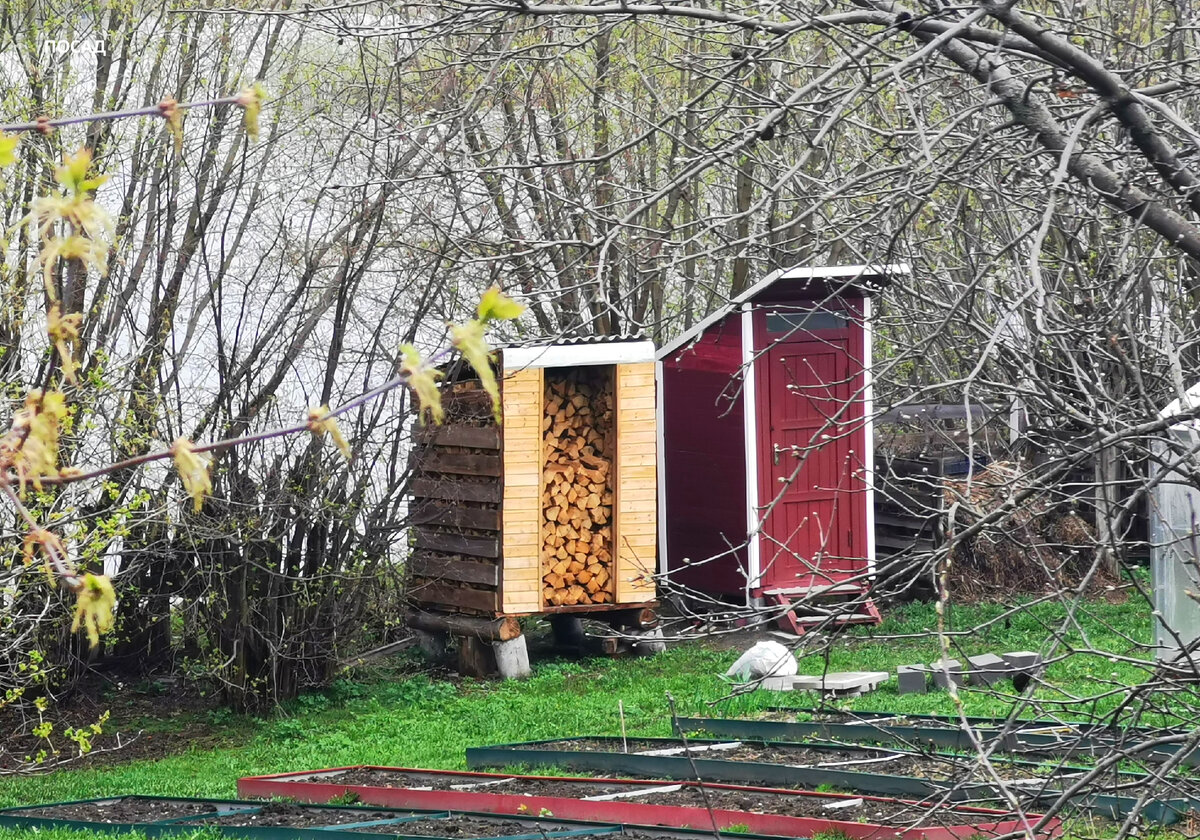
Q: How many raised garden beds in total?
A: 4